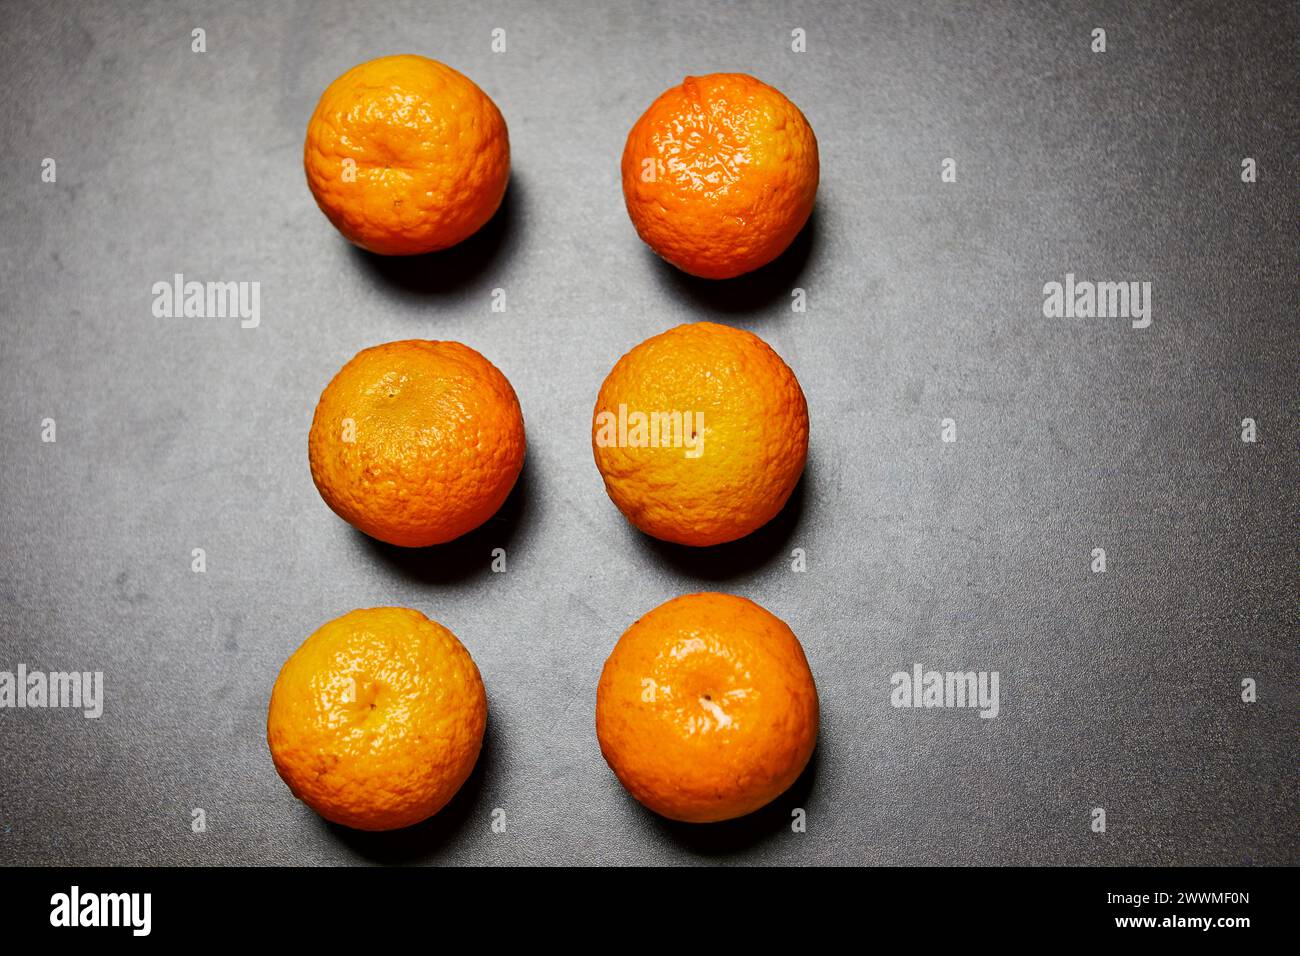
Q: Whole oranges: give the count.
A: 6